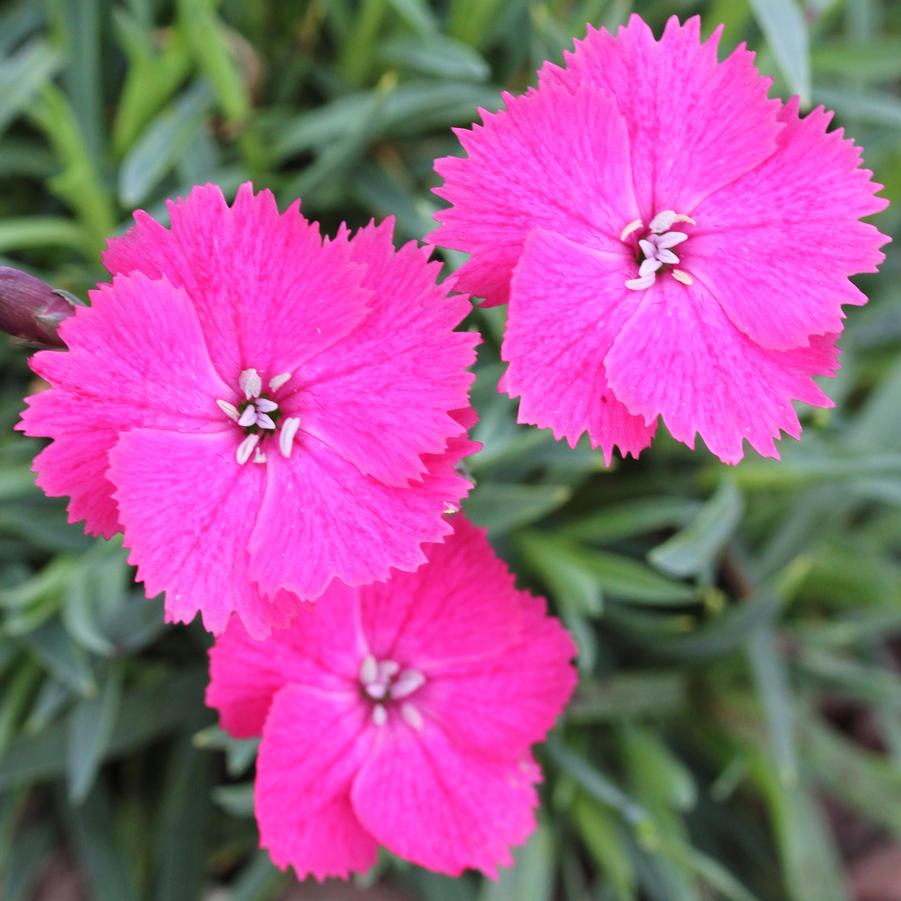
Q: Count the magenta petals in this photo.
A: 15